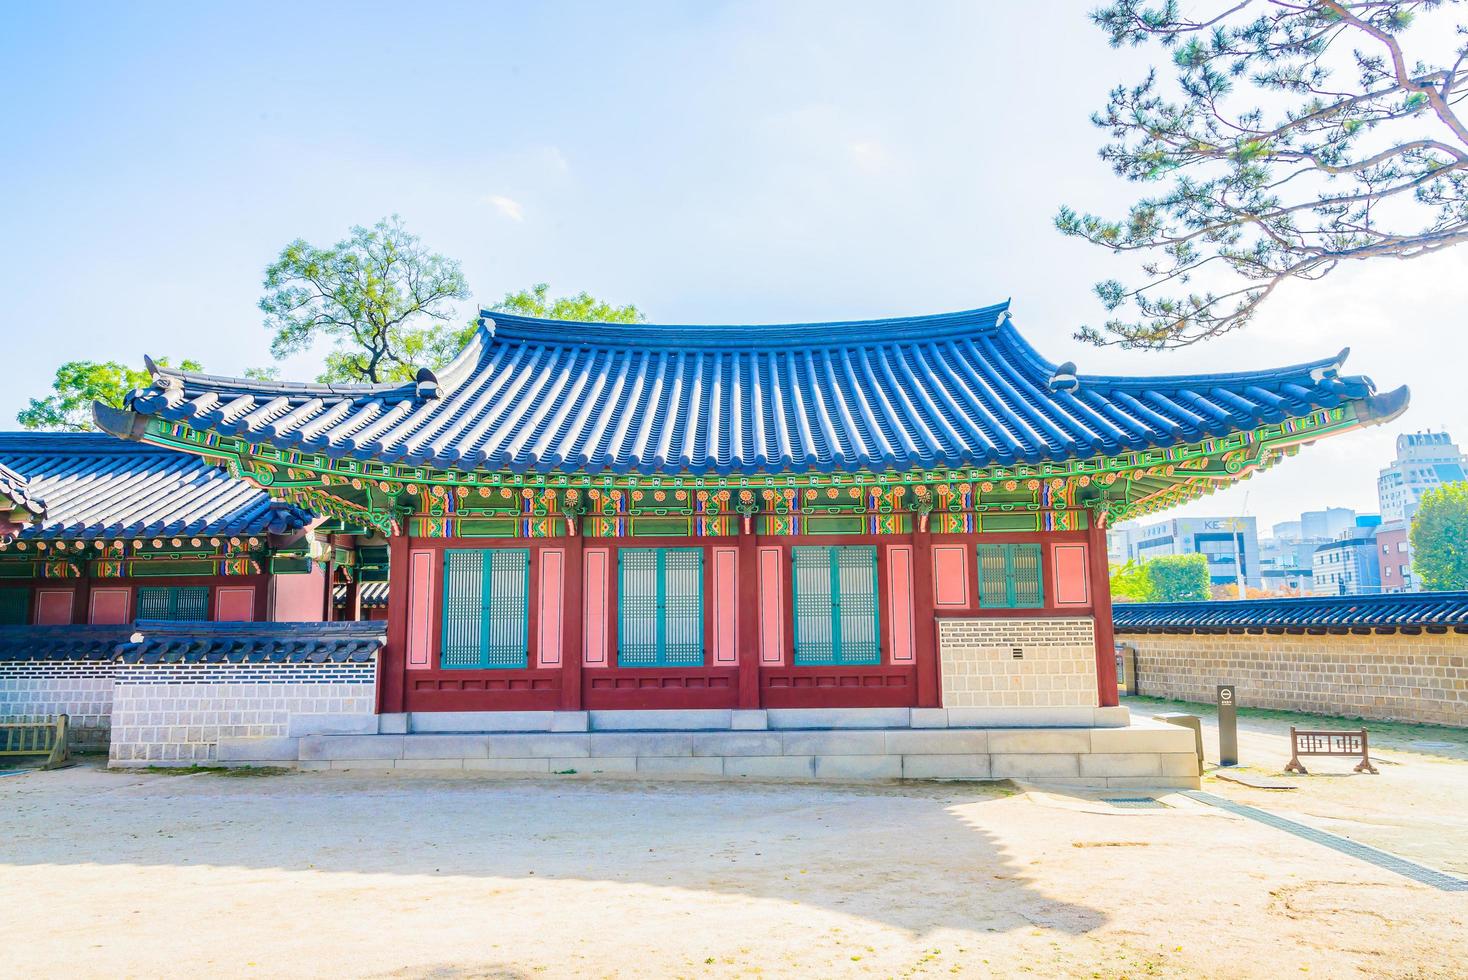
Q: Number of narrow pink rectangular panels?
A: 6